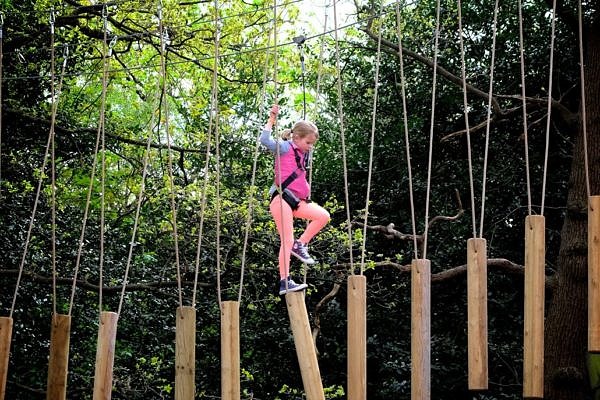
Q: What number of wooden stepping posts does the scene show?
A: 11